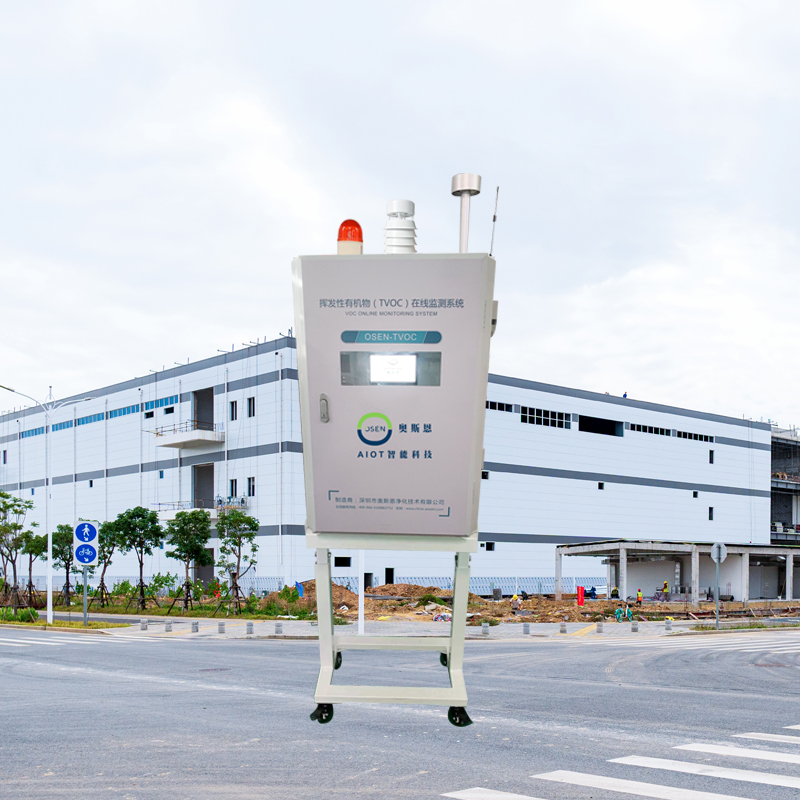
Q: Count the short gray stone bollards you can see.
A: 12